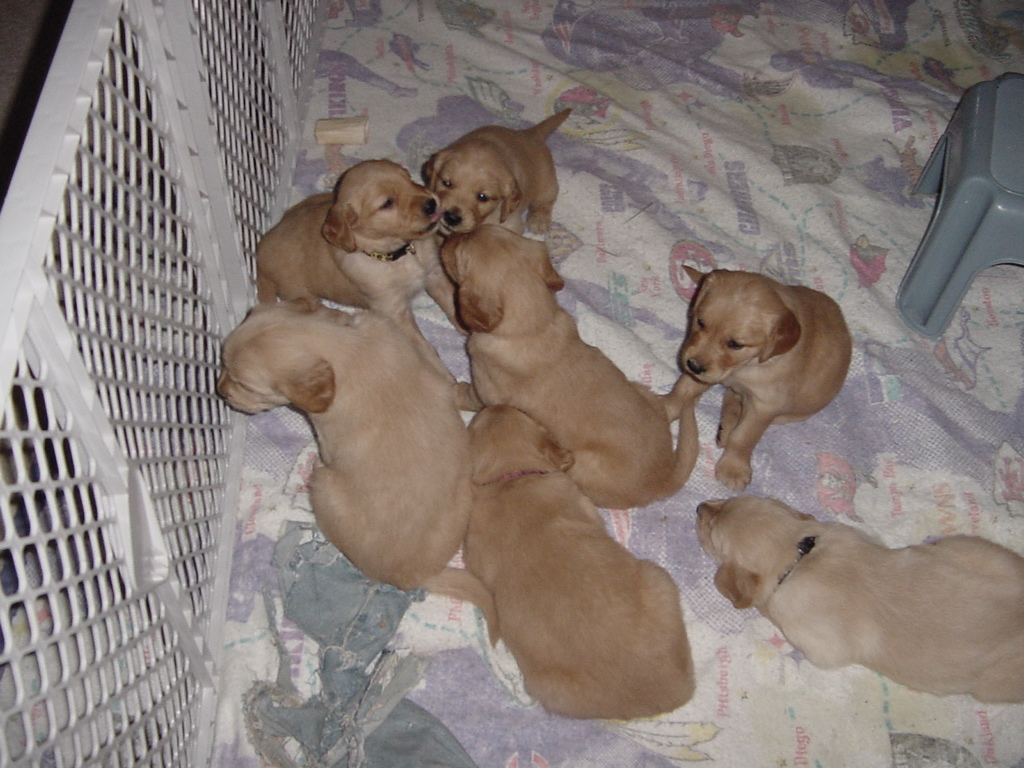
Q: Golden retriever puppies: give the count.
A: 7